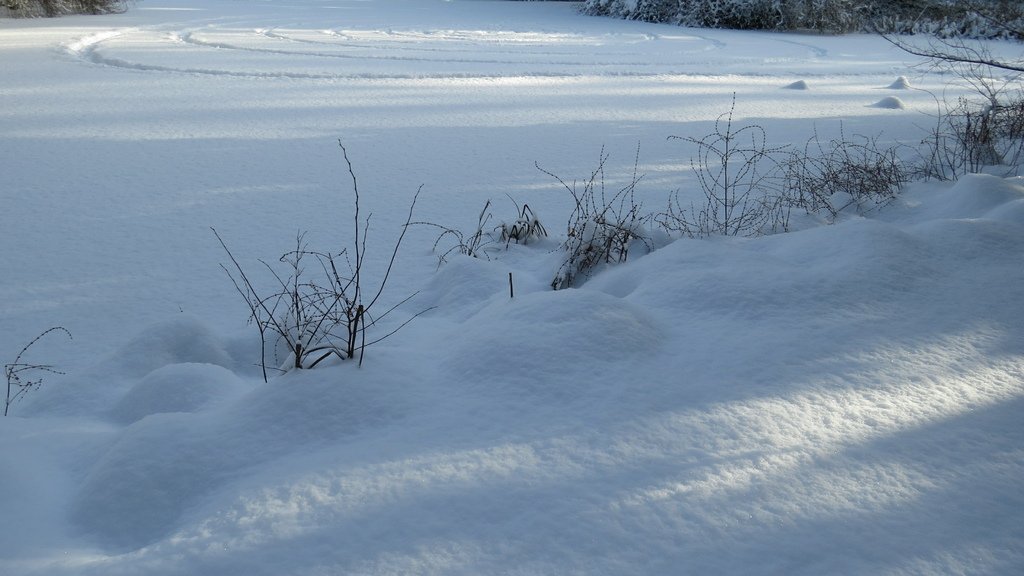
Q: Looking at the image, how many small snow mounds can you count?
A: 3